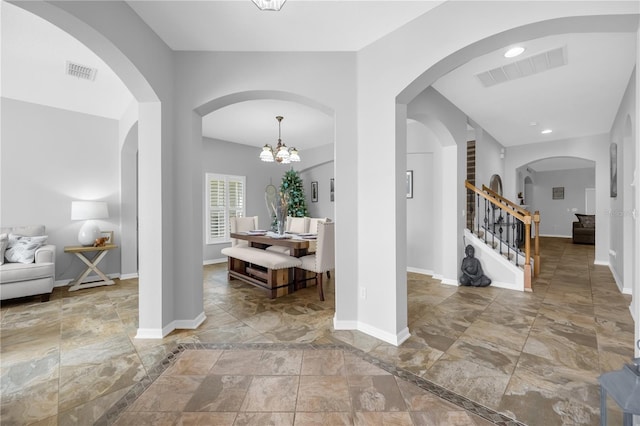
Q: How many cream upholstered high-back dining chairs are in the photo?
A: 4